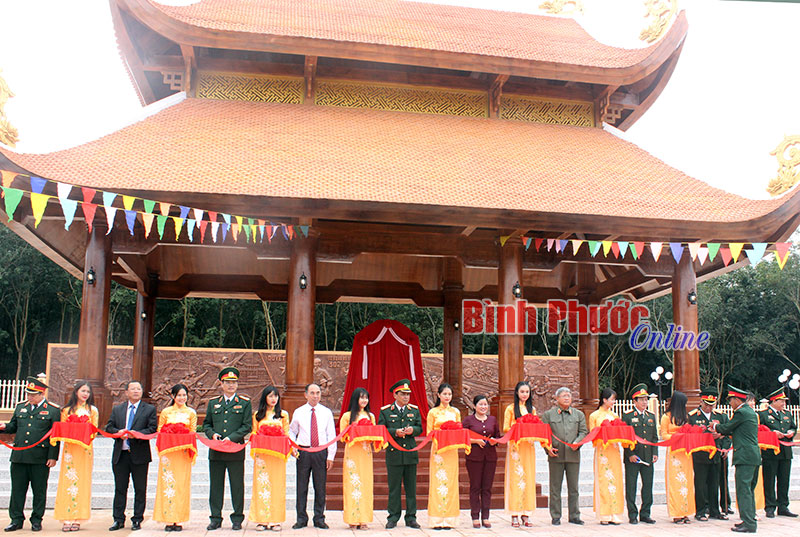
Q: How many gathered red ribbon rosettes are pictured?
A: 9